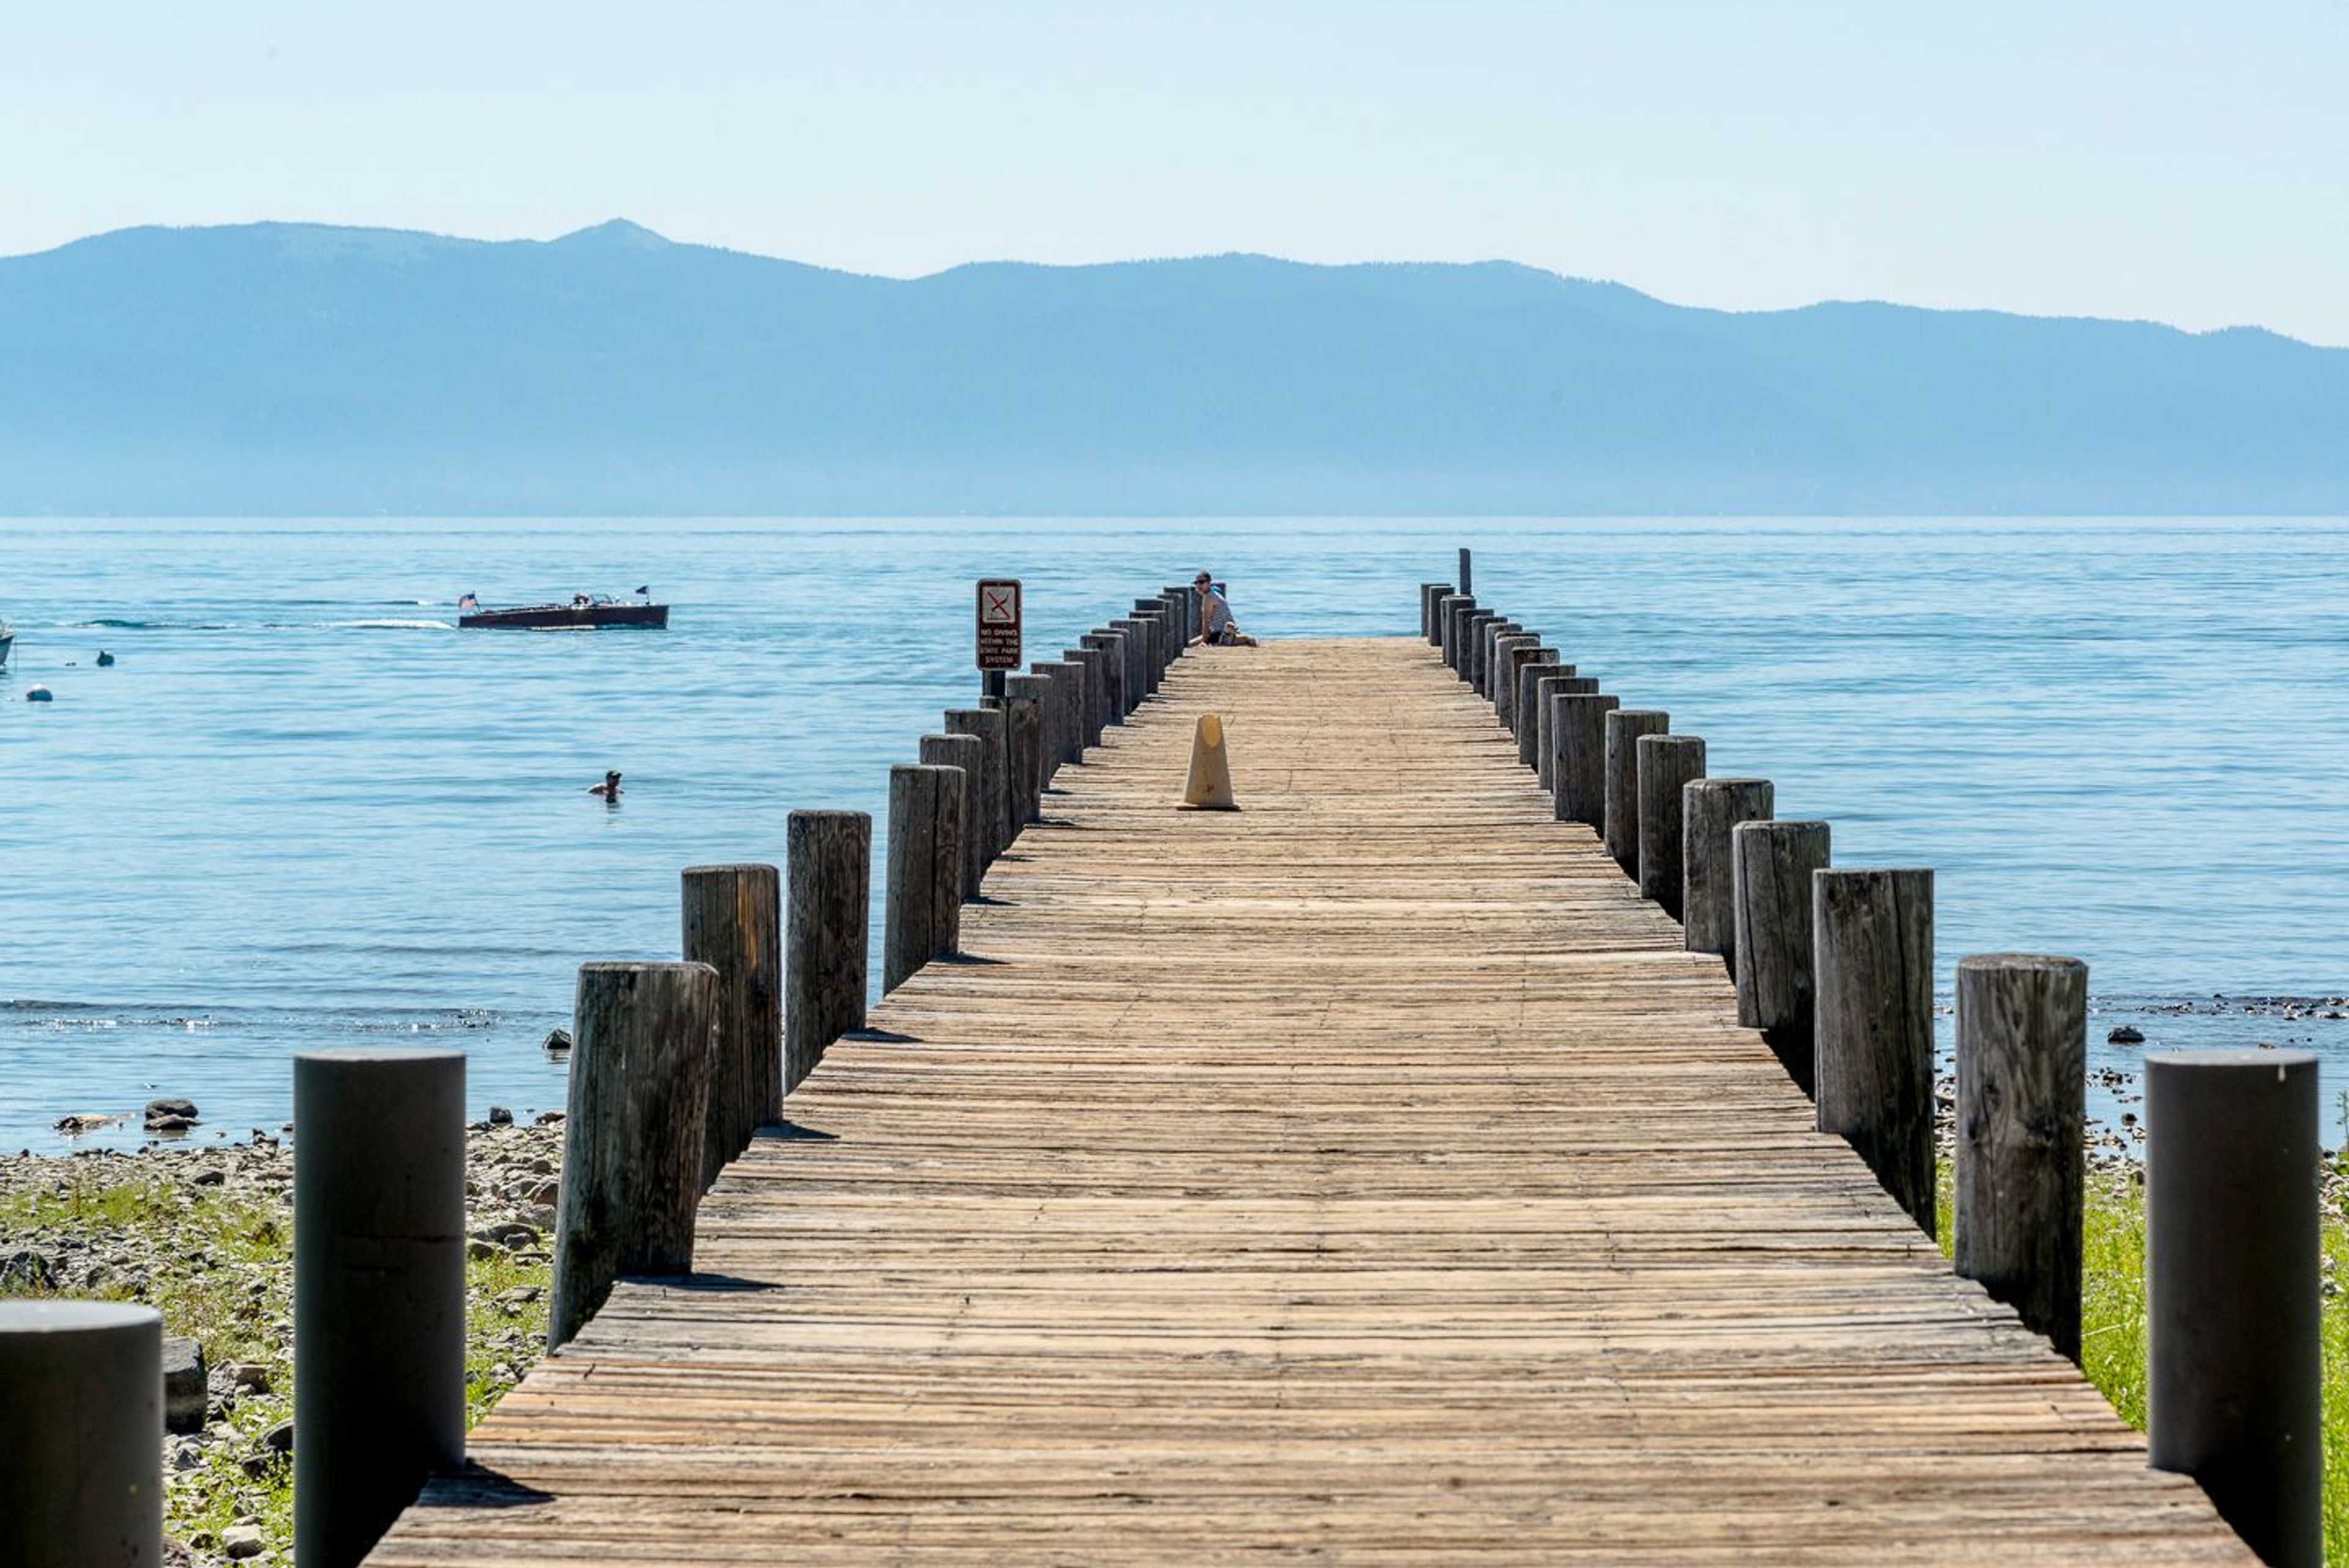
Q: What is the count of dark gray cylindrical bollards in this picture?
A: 3